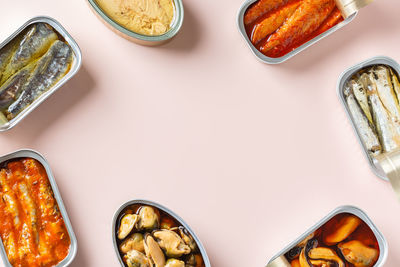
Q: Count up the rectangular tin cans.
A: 5